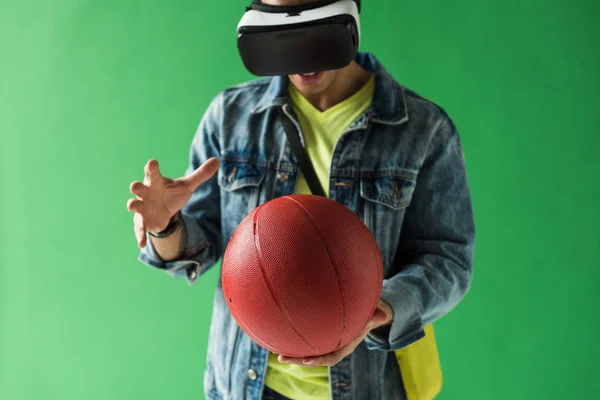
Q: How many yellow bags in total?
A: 1